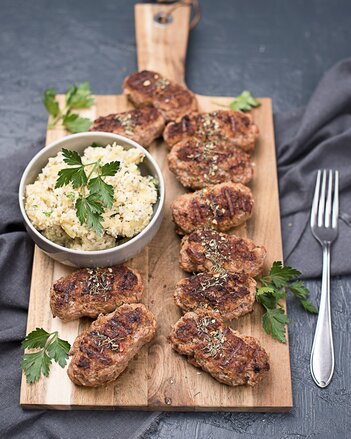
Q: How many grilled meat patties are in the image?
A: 10